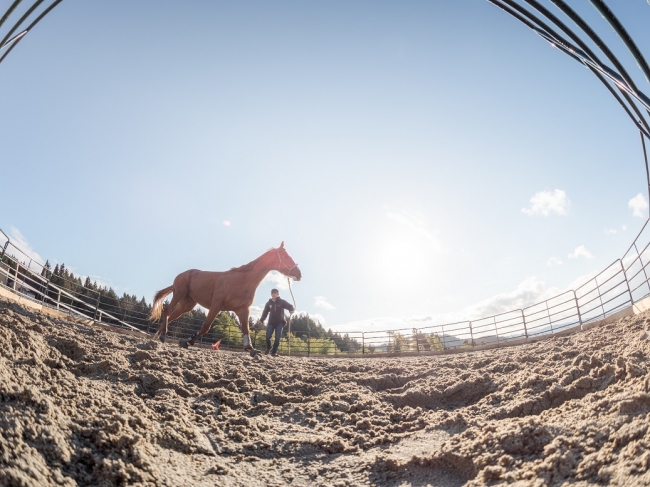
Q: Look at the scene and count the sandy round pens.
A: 1